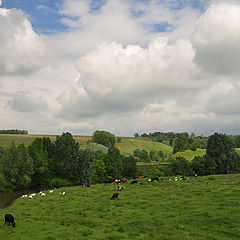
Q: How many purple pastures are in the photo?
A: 0